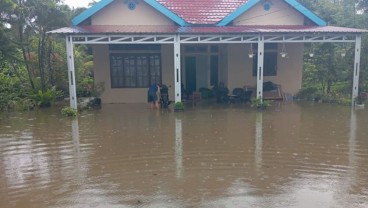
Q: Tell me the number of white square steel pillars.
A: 4